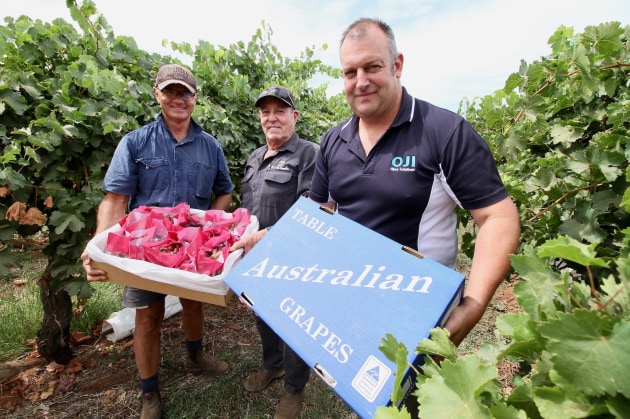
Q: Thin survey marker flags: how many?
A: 0